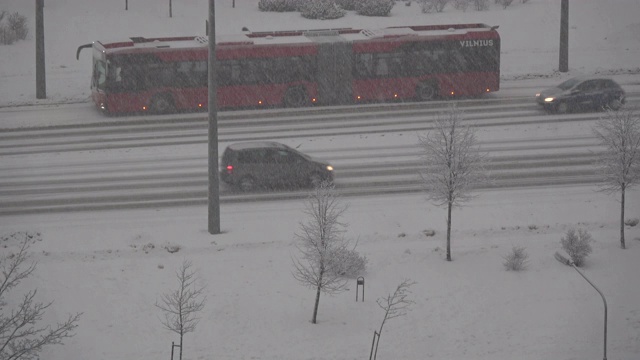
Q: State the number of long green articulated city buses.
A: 0